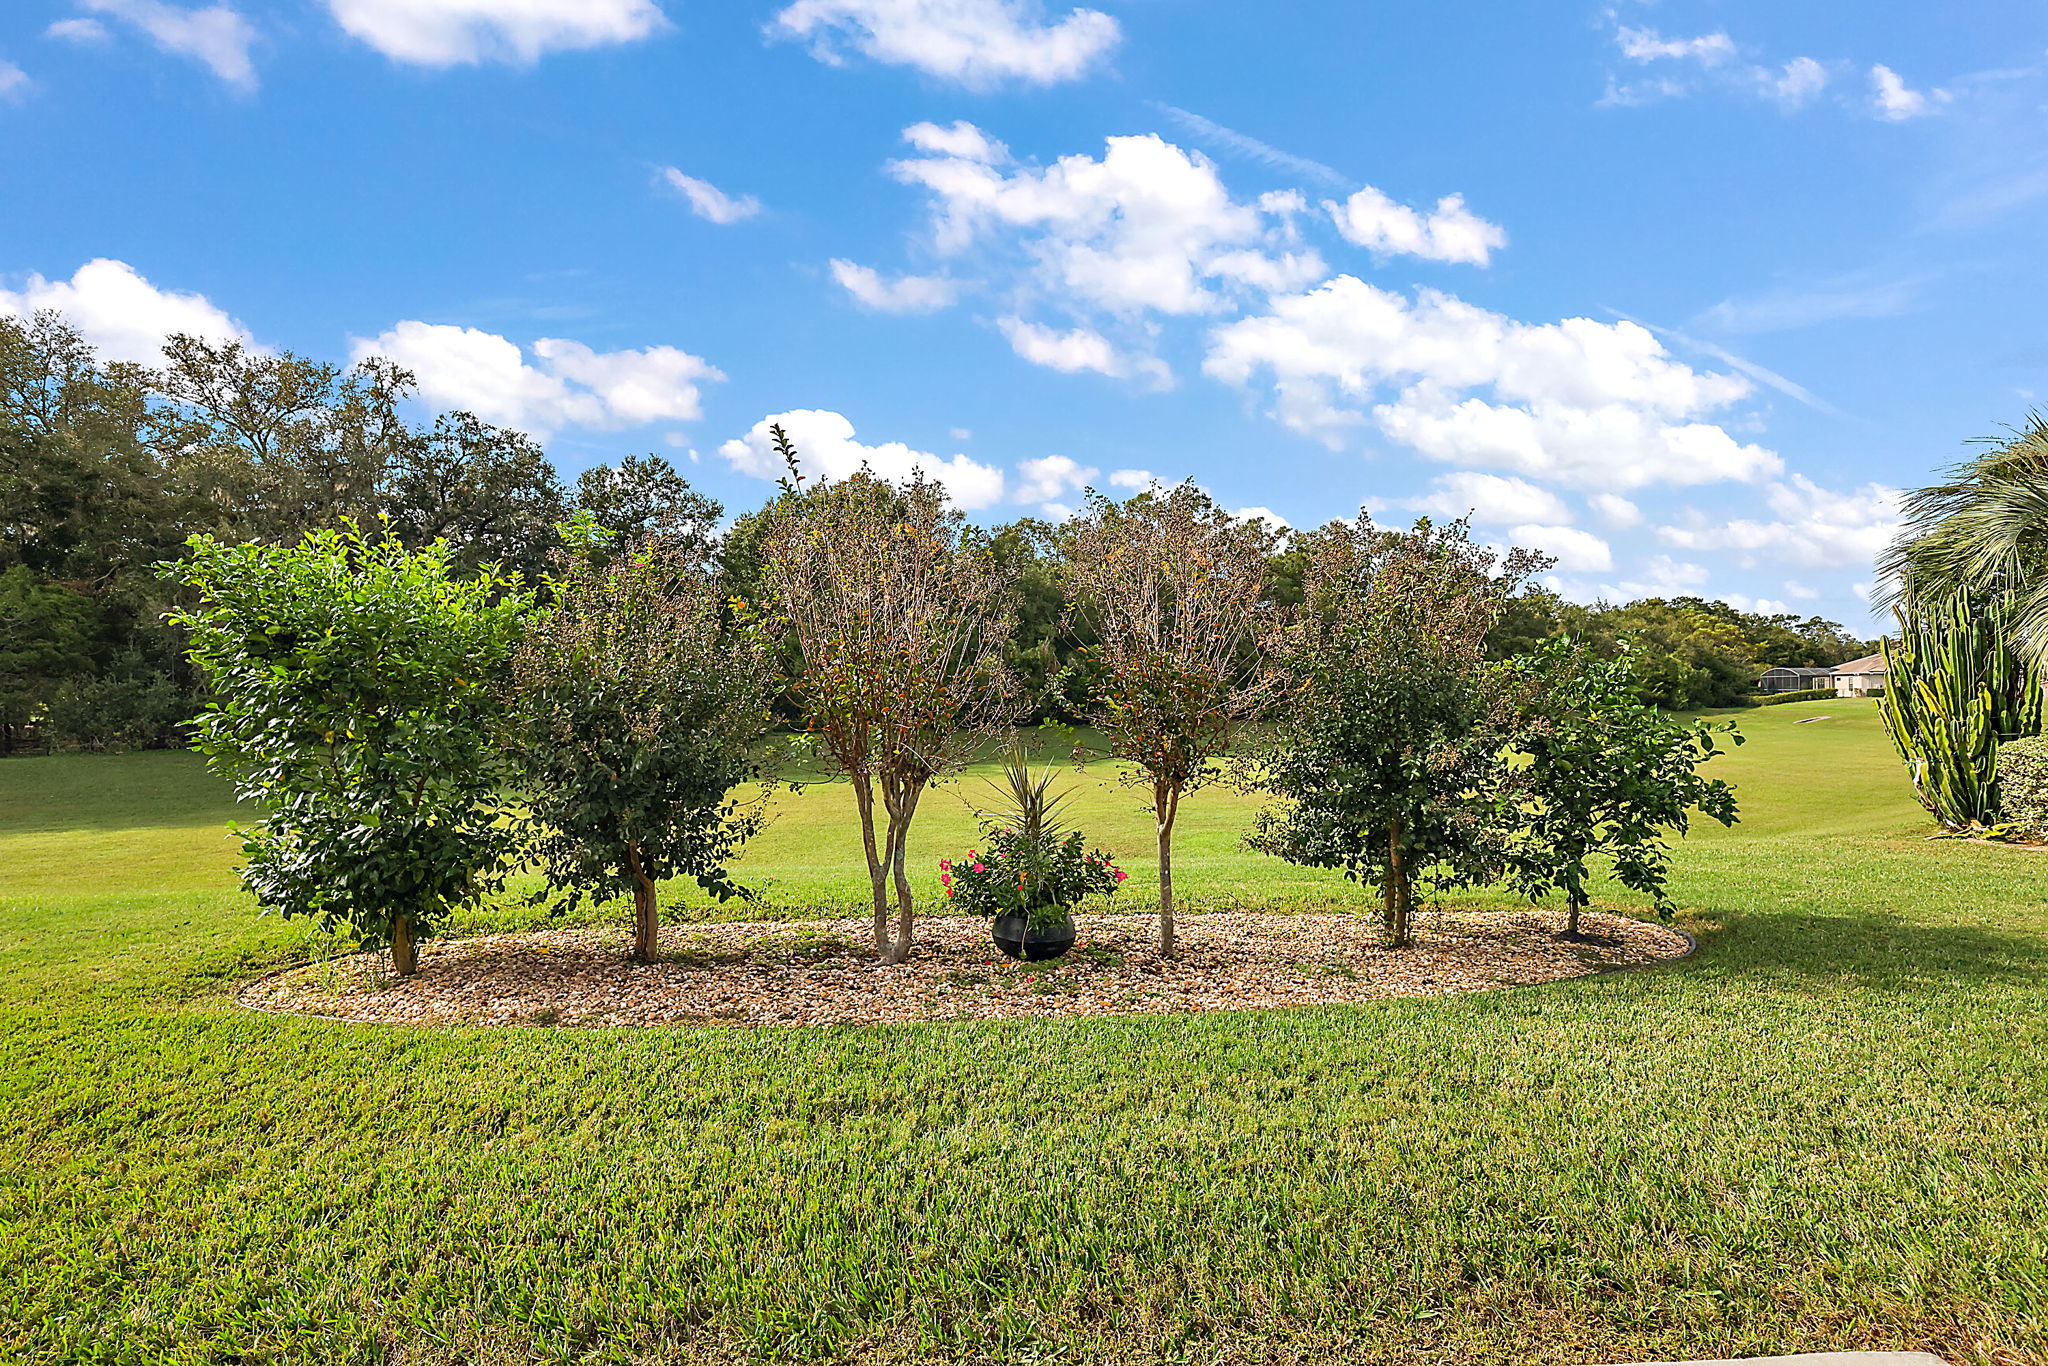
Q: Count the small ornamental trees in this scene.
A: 6